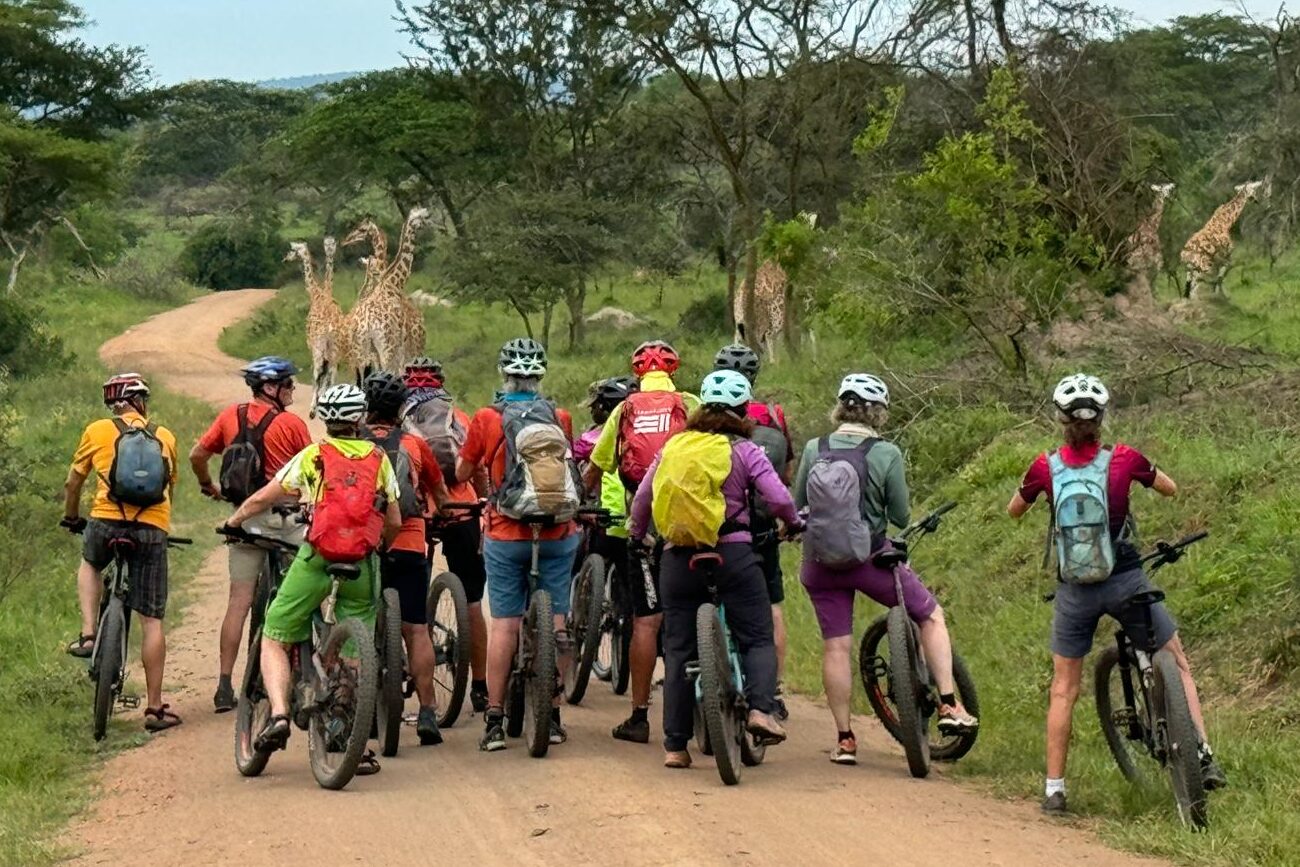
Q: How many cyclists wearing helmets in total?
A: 12